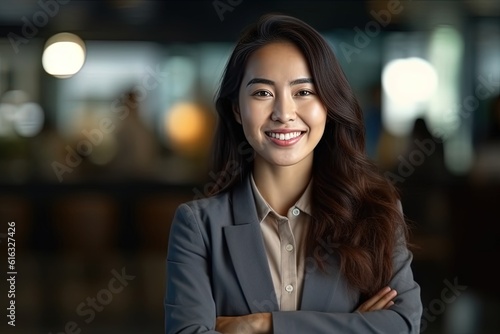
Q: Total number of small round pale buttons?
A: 3